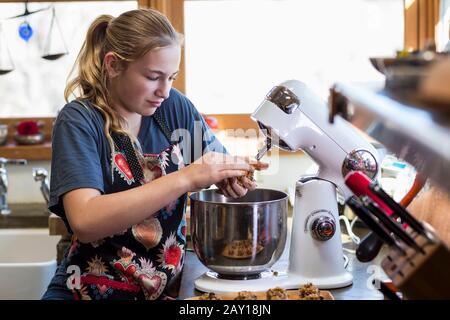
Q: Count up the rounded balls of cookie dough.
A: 4